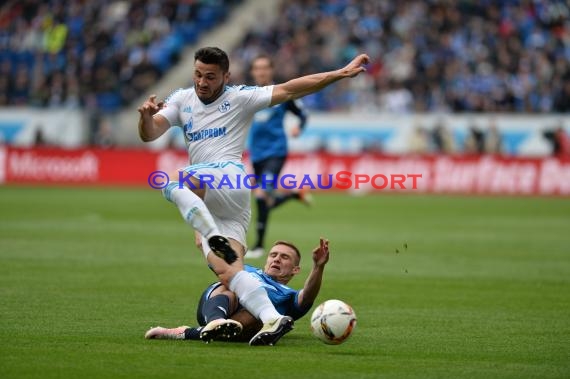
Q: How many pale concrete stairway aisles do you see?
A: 1